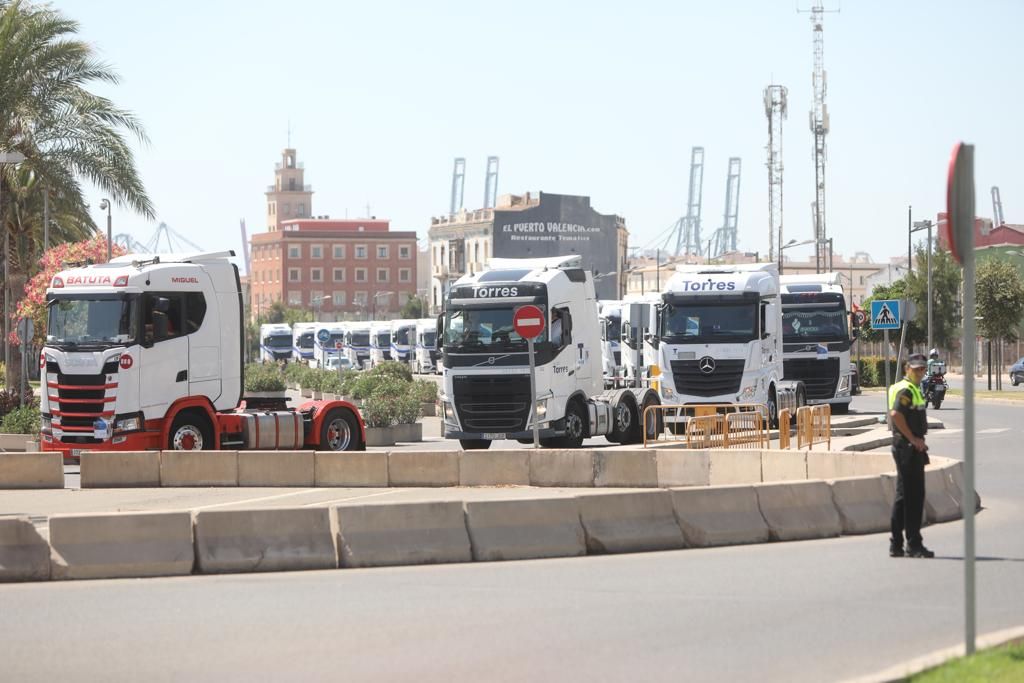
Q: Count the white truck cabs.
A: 14